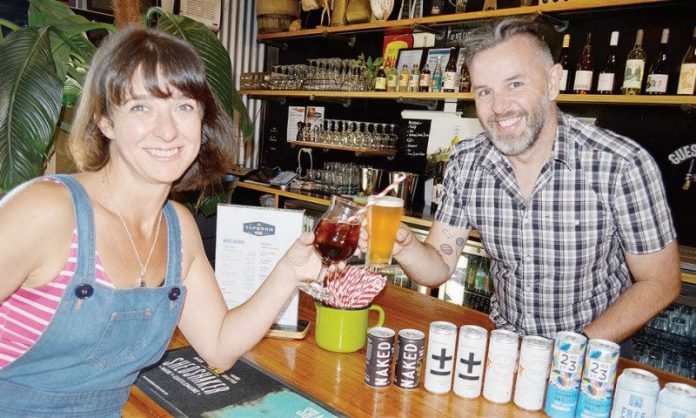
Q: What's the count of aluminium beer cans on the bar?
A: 10